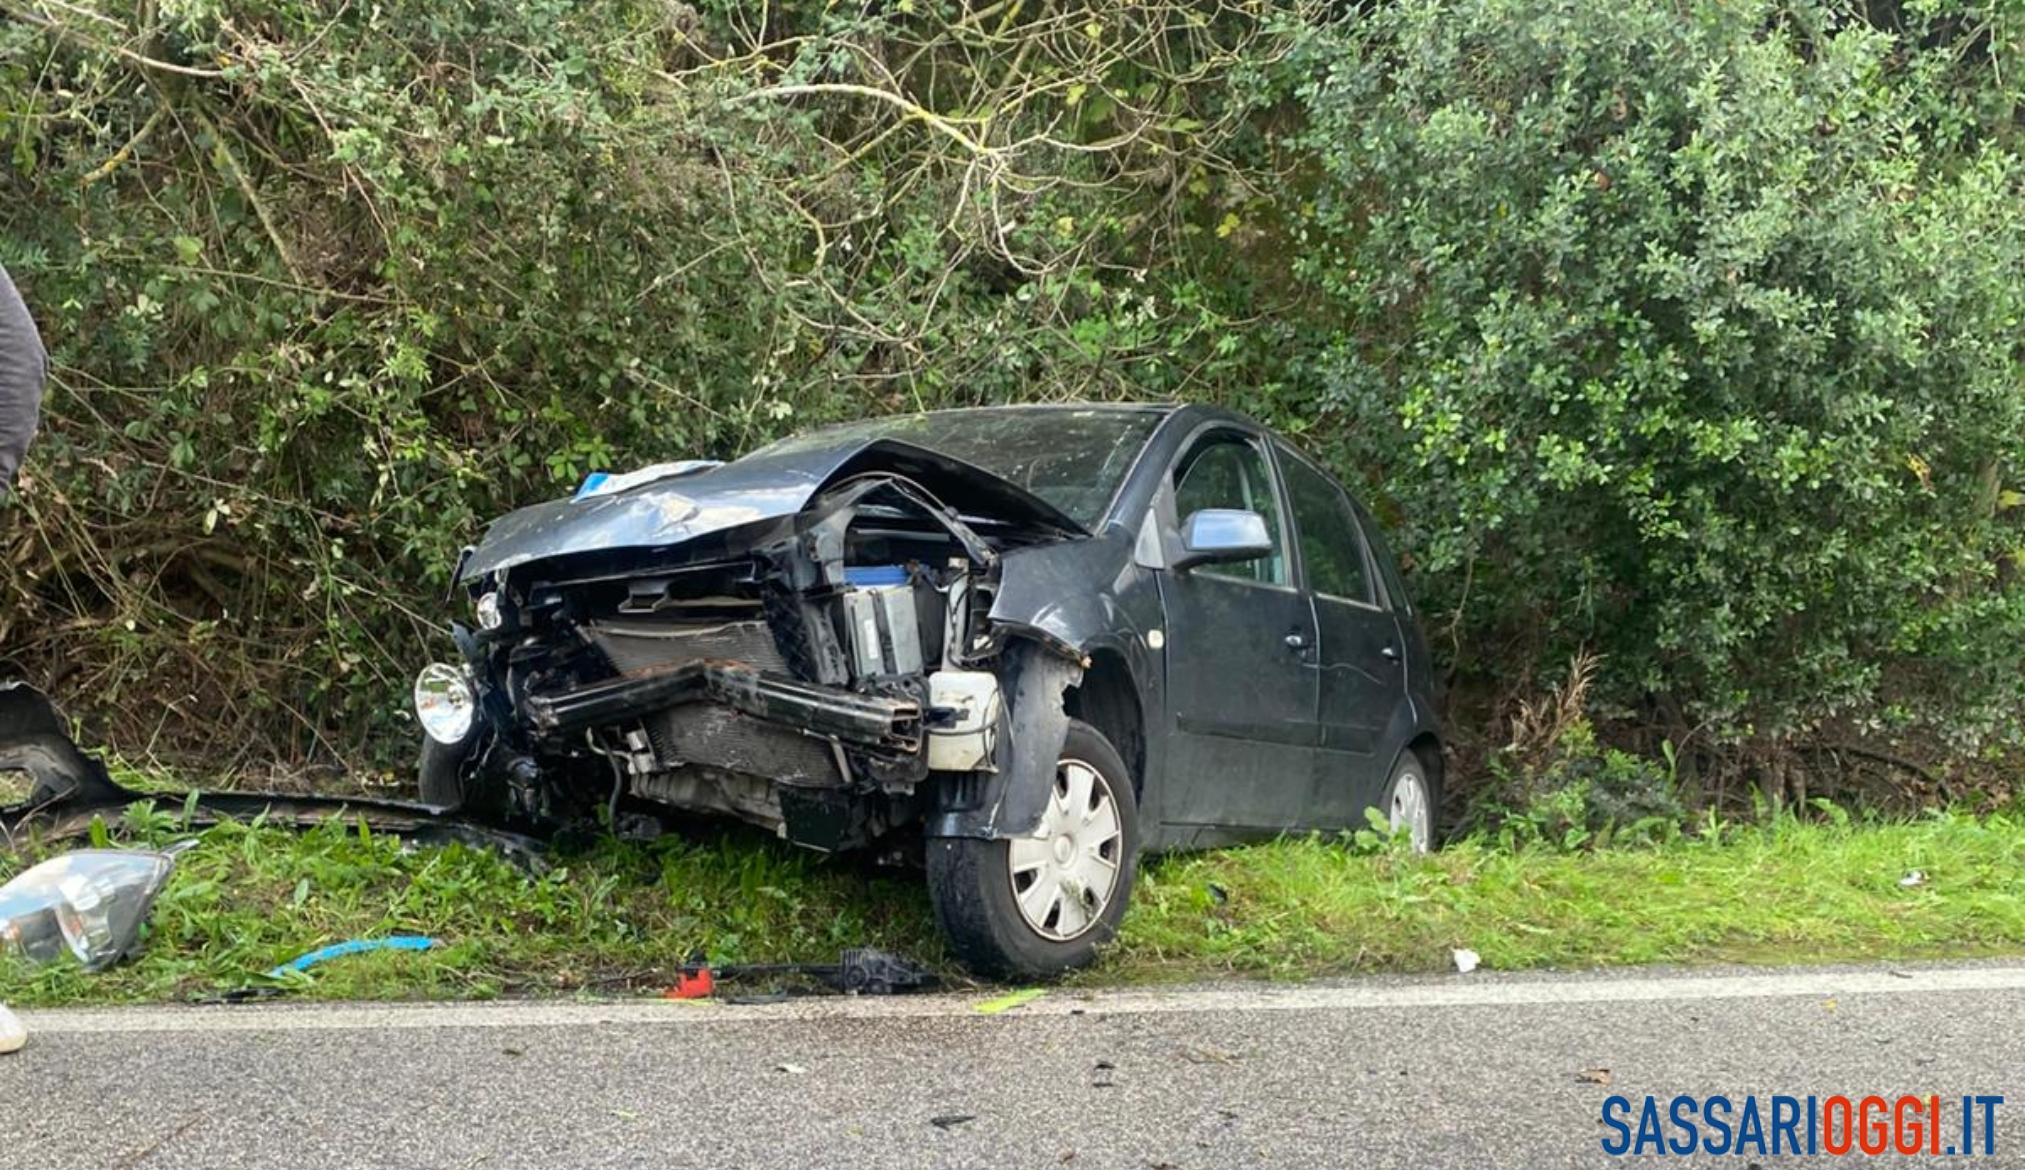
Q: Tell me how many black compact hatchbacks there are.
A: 1